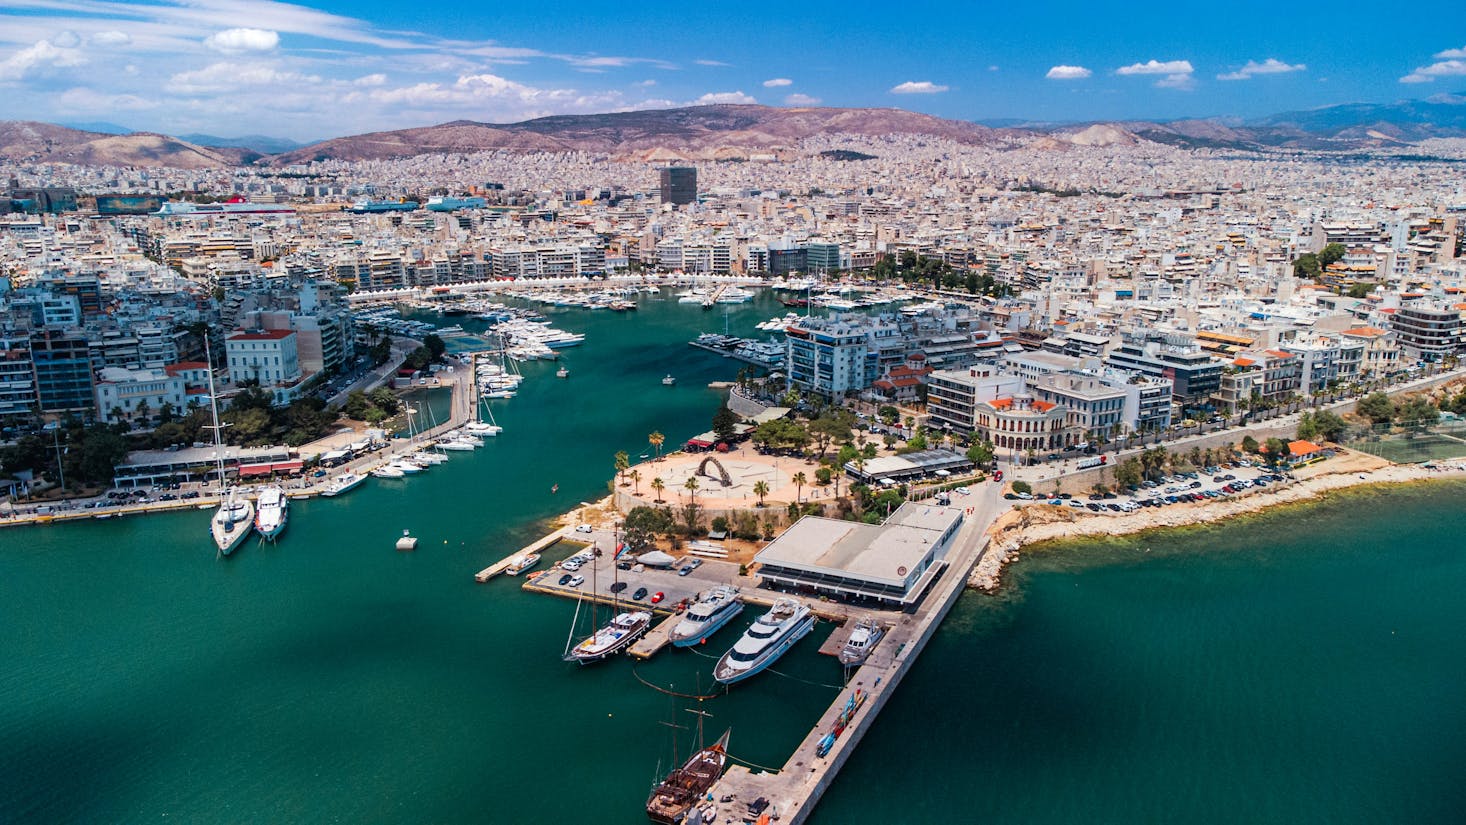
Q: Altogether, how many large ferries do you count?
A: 3